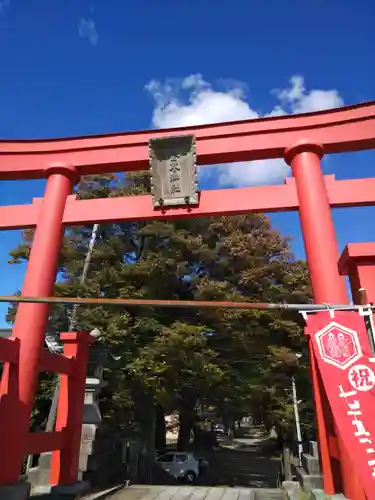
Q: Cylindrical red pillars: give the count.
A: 2